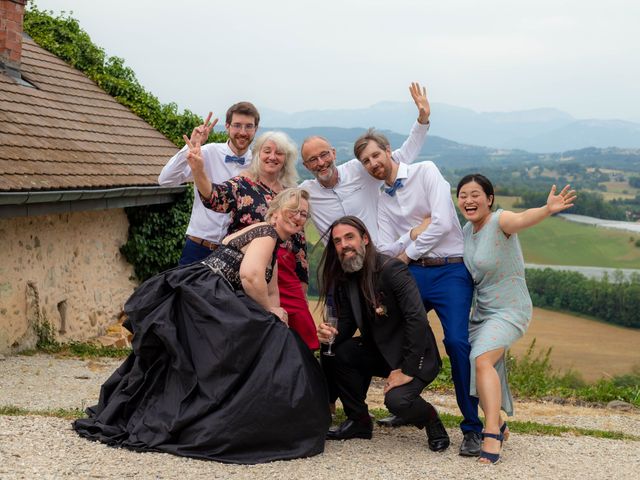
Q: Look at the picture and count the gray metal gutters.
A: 1